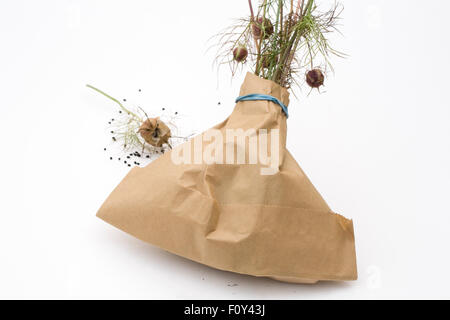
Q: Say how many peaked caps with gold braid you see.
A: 0